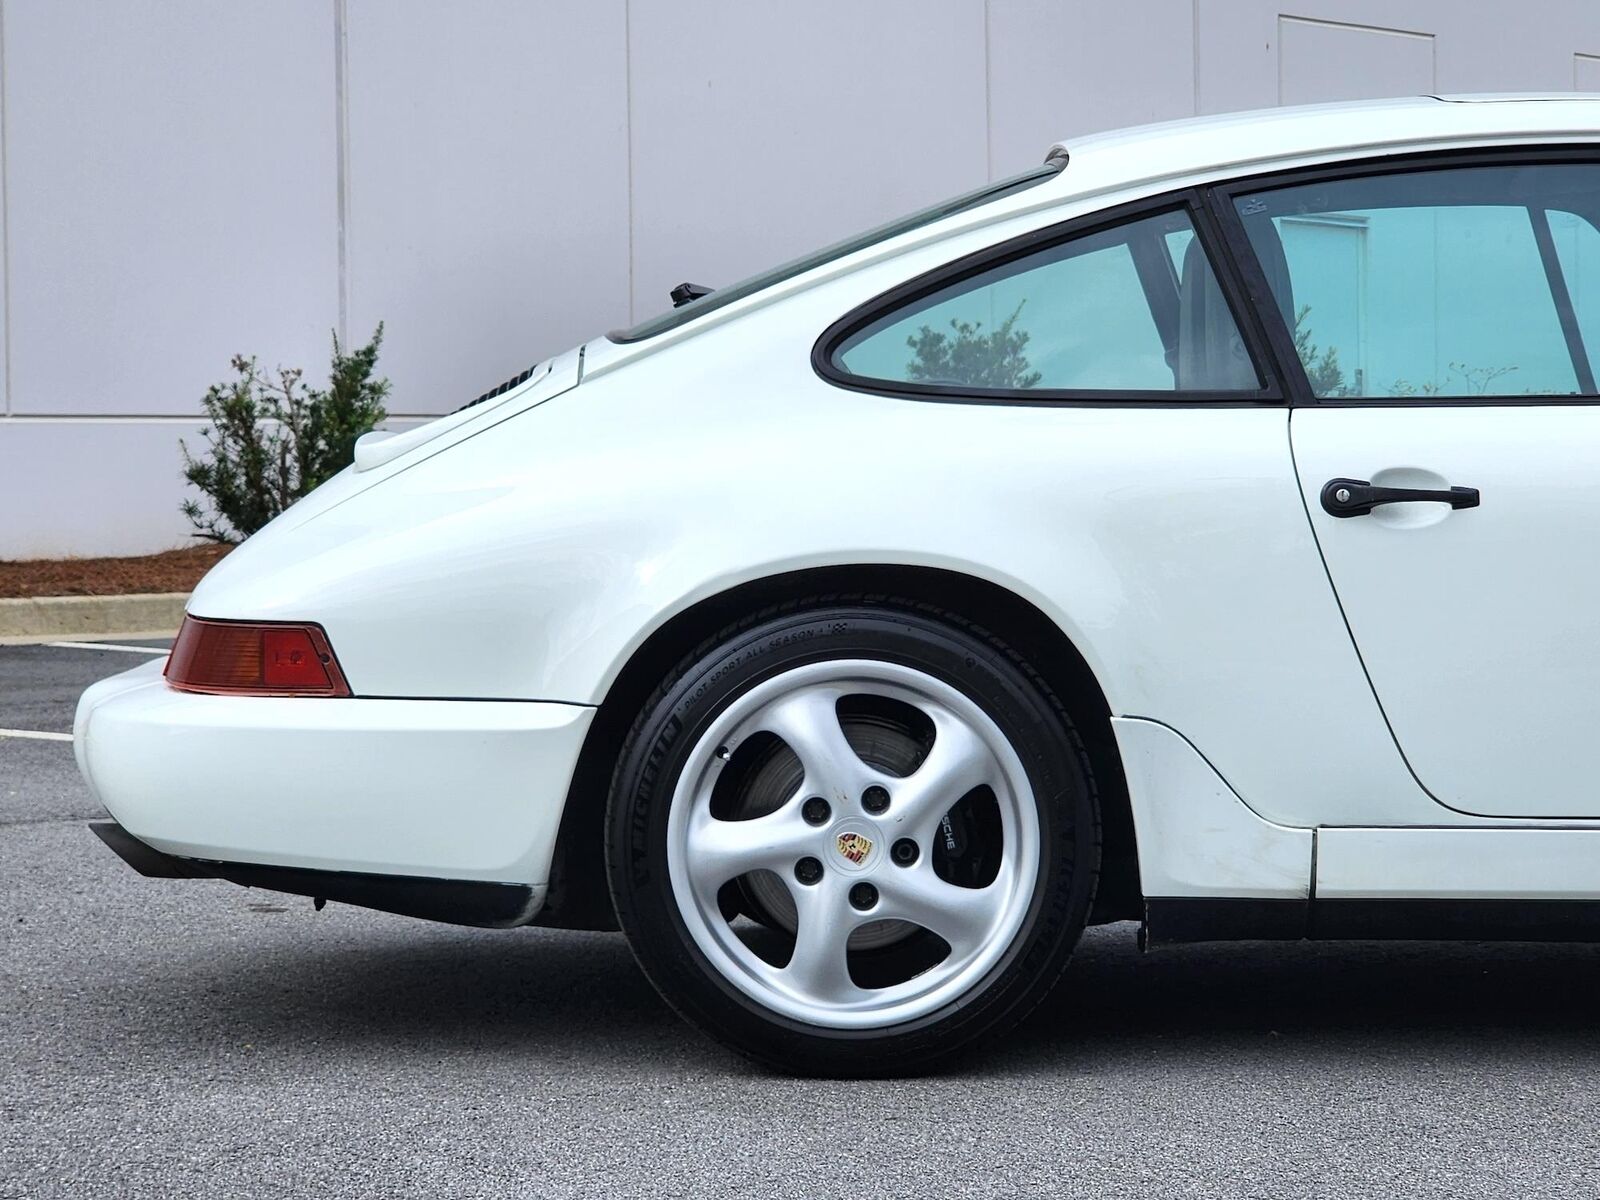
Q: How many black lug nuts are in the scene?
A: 5